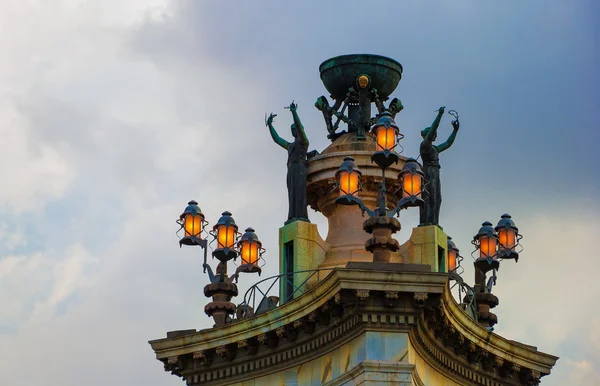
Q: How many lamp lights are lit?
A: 9